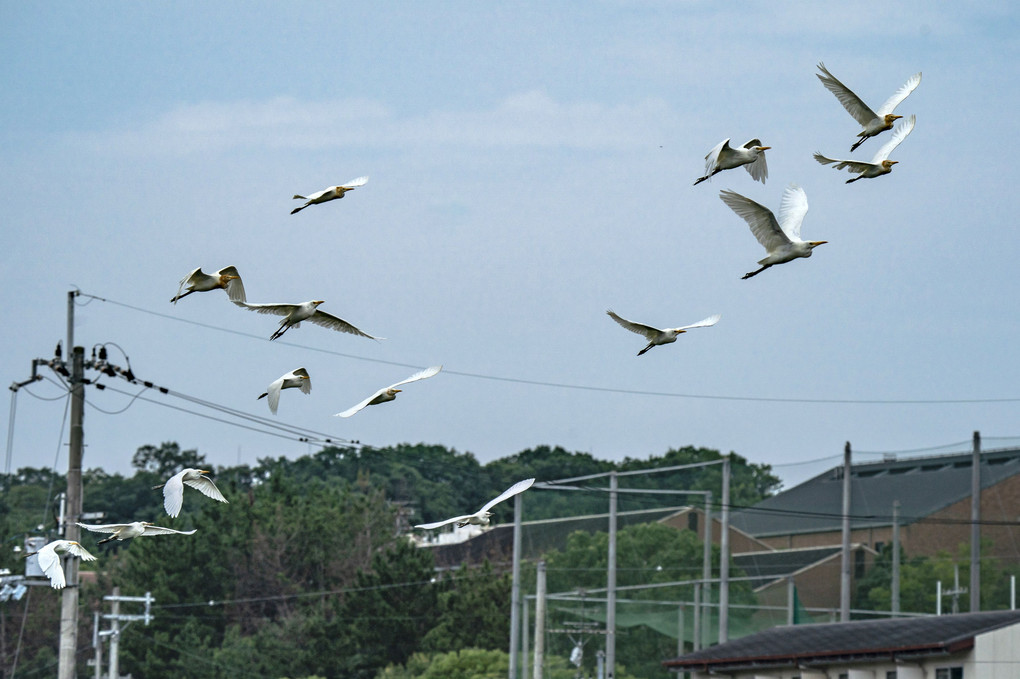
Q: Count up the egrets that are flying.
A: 14